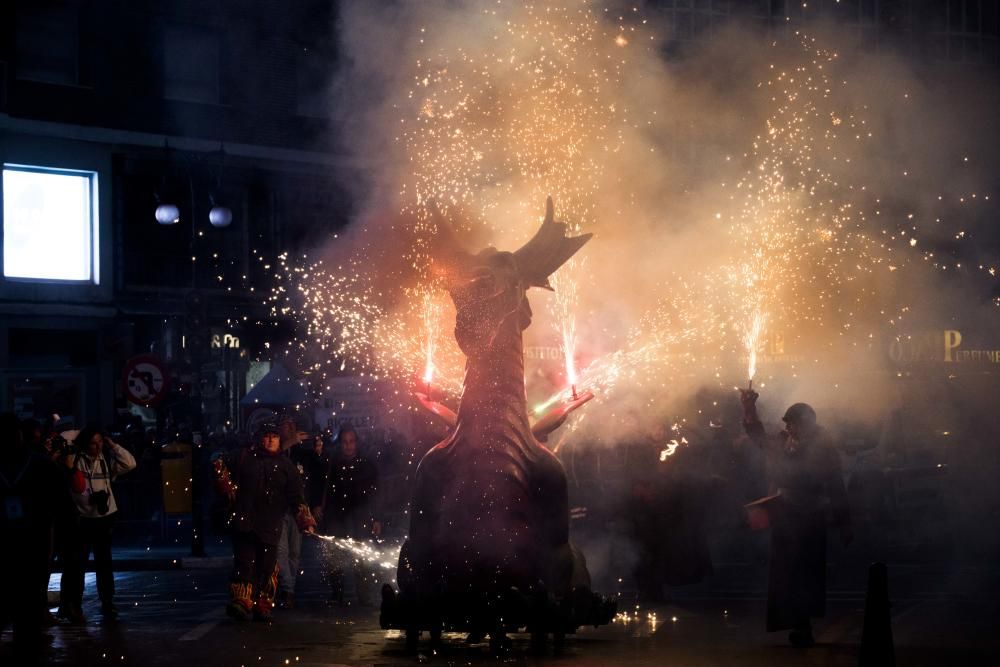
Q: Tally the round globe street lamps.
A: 2